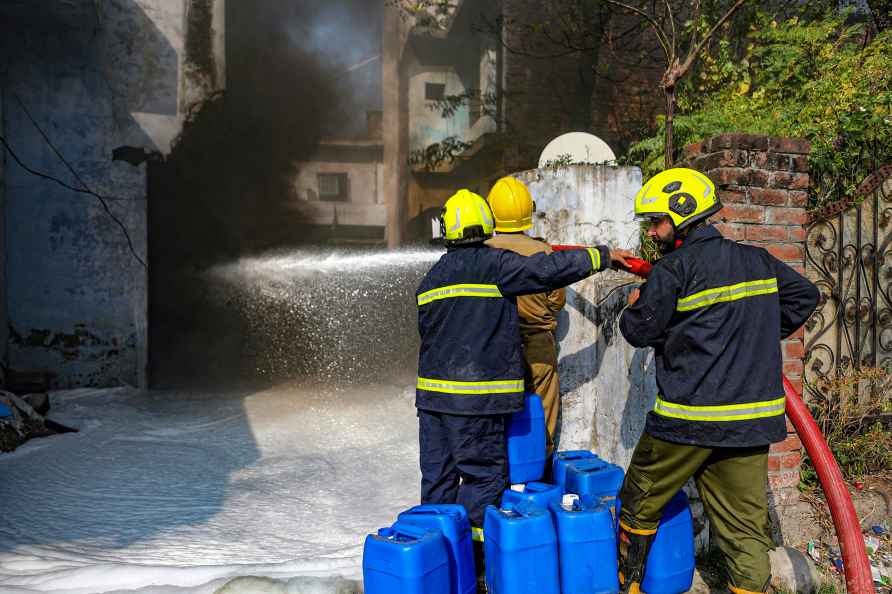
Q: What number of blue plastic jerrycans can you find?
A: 9